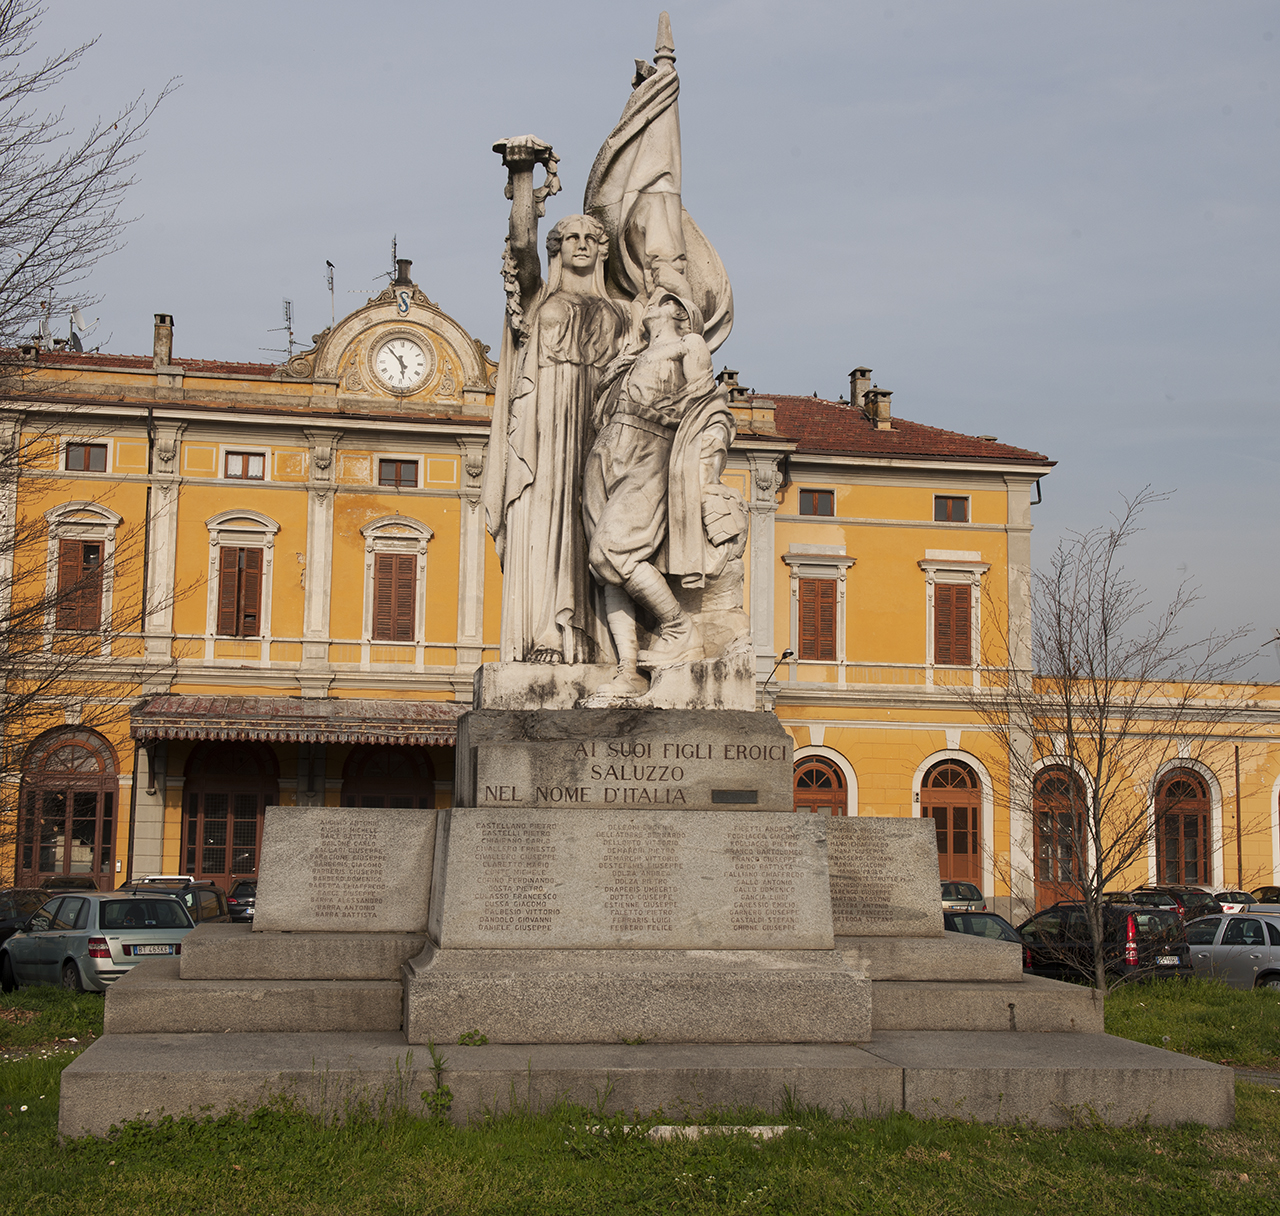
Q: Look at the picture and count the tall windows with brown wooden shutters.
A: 5